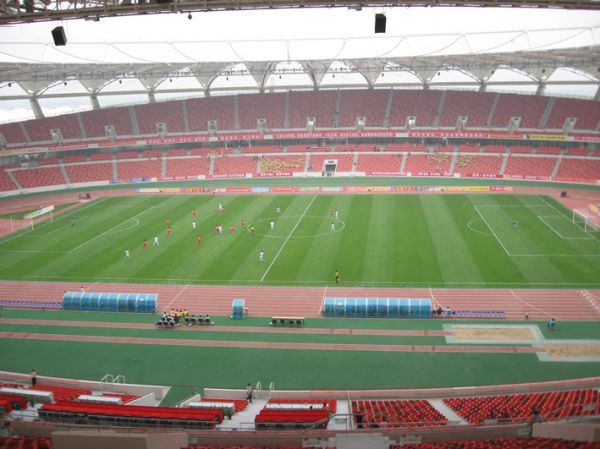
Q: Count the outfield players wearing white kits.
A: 10